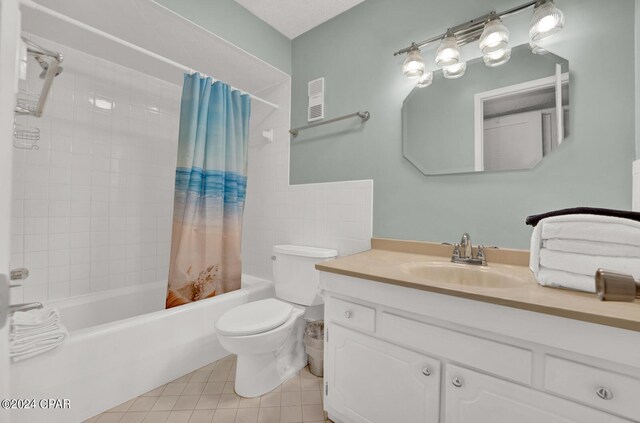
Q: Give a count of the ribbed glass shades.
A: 4